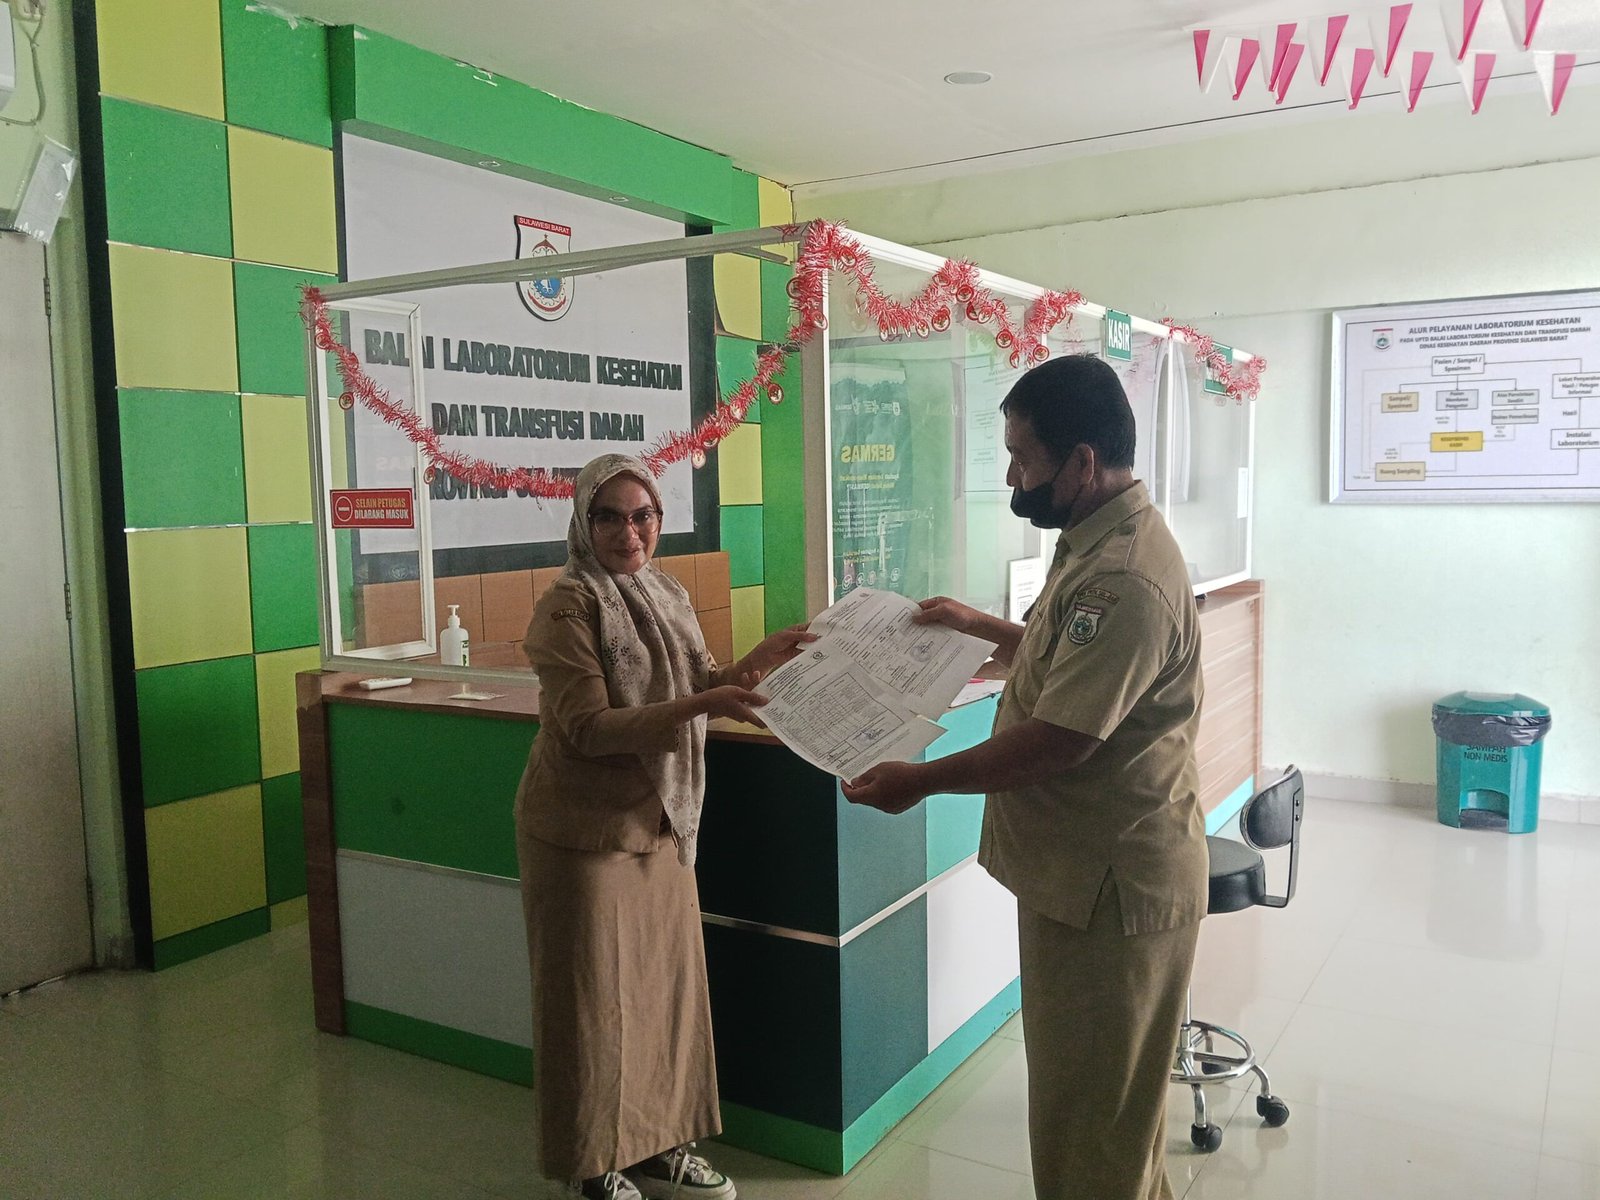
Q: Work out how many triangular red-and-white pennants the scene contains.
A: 12